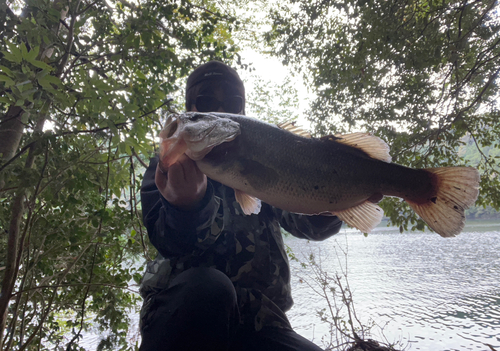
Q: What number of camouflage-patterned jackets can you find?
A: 1